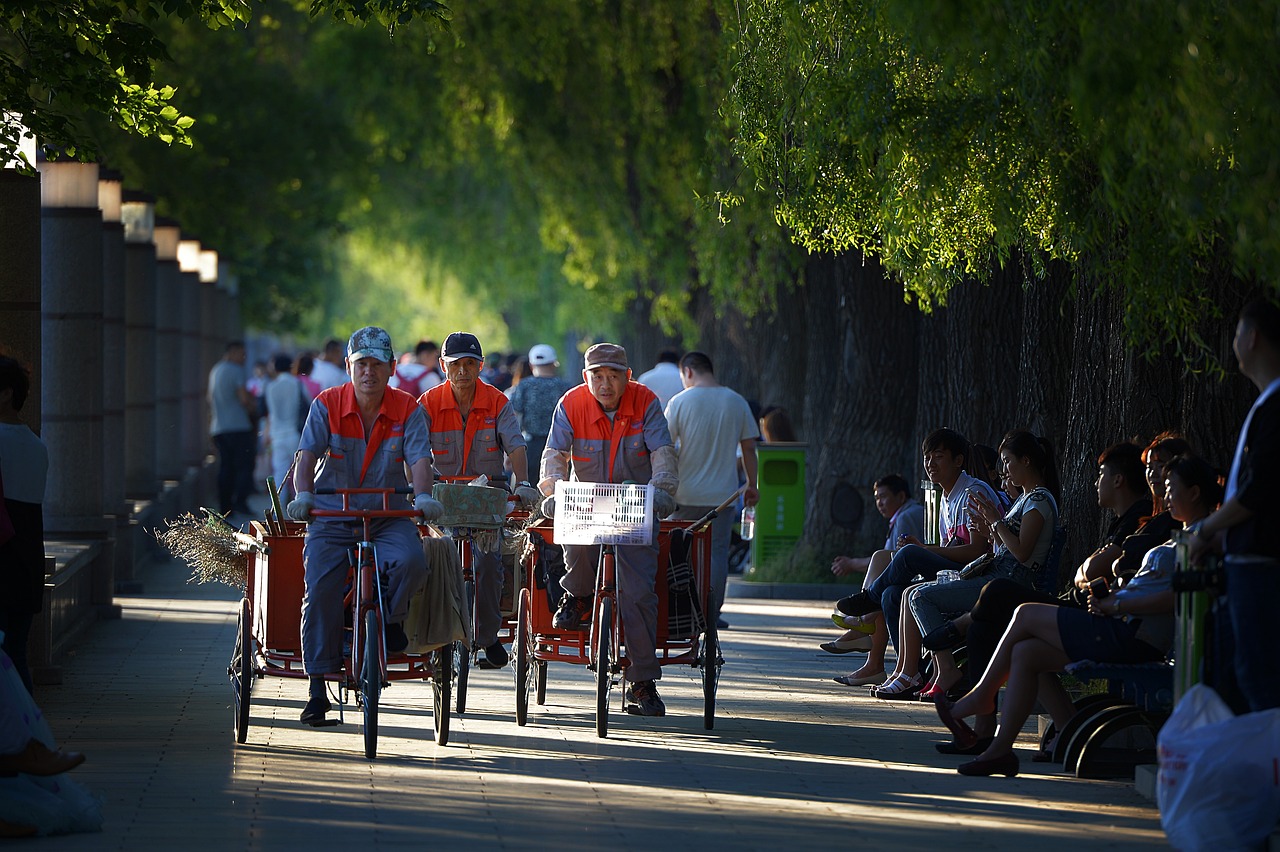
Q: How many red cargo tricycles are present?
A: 3